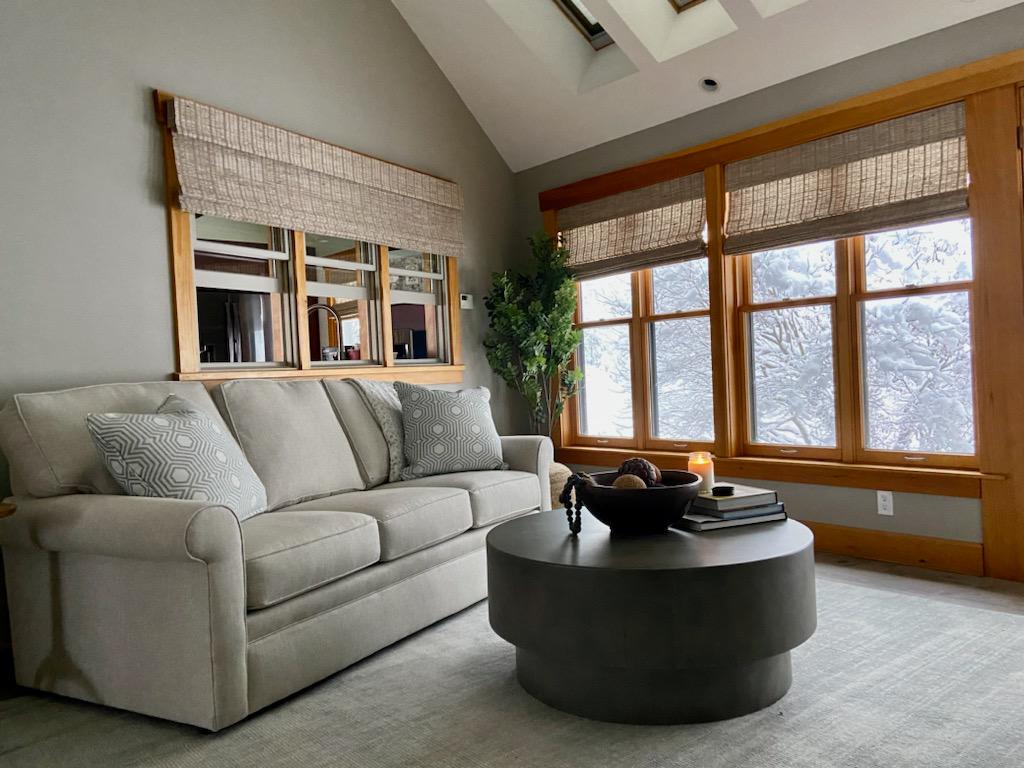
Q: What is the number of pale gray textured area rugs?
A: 1